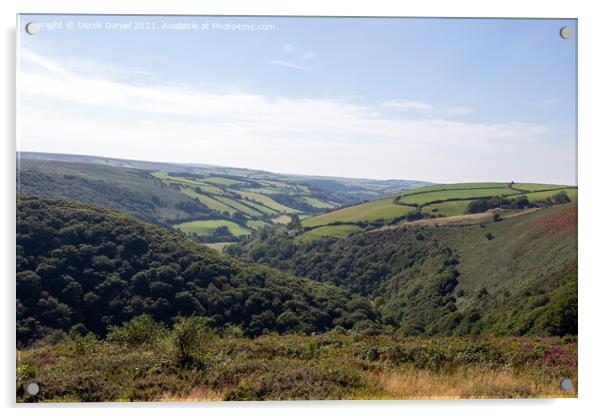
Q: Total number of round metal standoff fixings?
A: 4